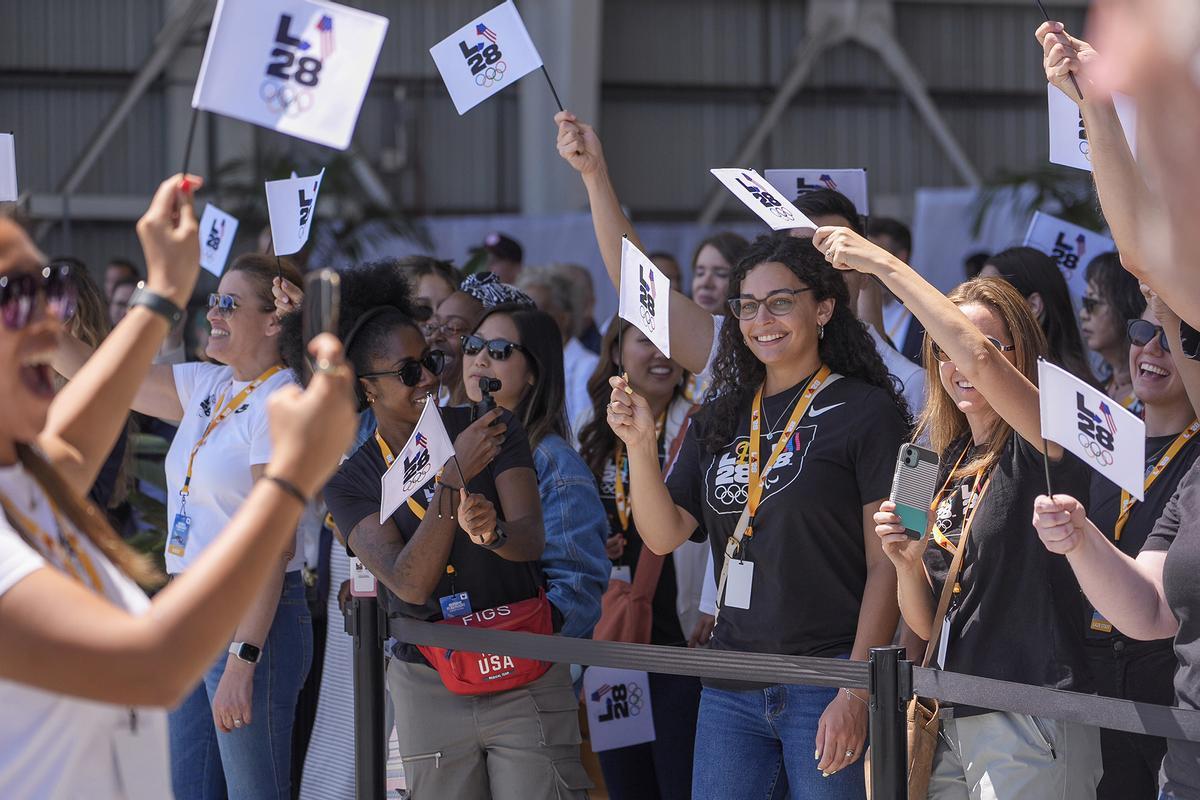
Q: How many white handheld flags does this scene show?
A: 13